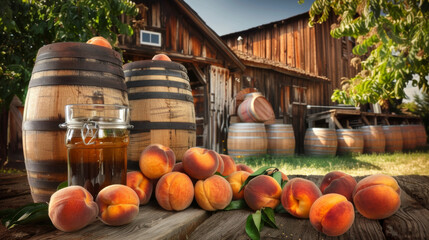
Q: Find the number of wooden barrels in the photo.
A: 11